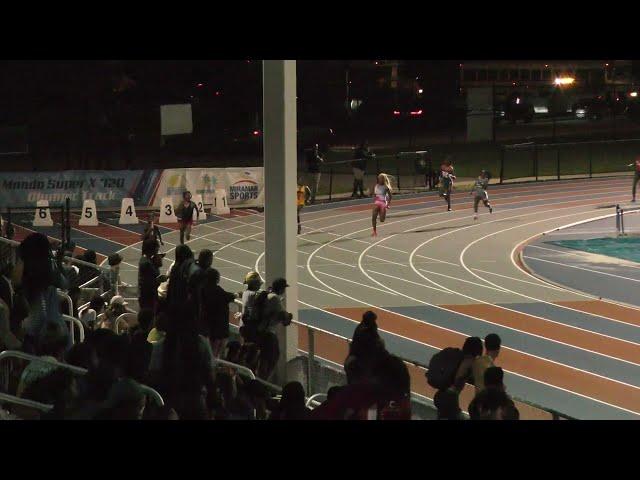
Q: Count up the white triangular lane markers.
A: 6